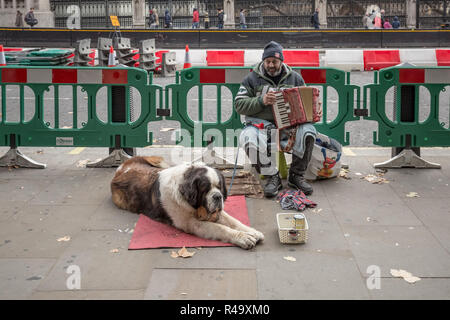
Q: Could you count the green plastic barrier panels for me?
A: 3